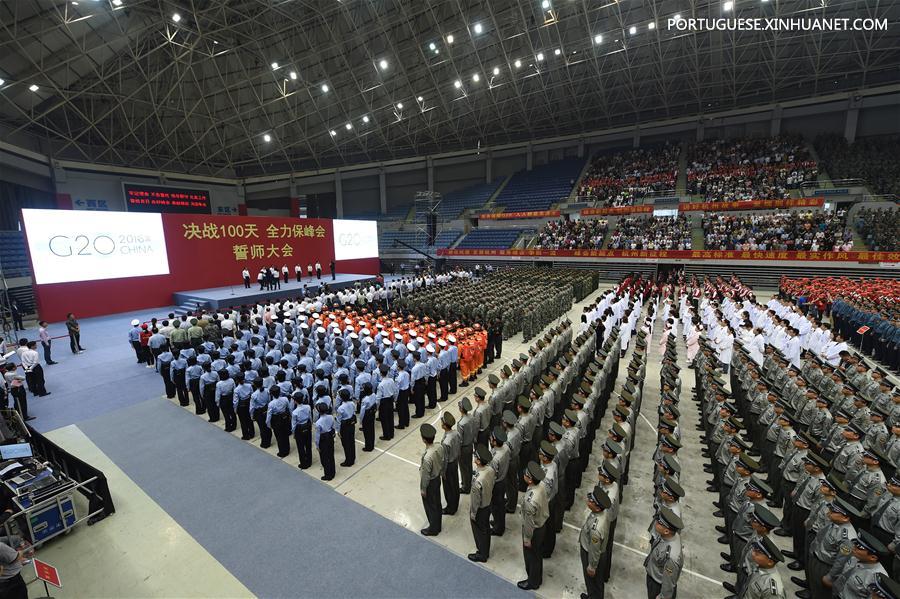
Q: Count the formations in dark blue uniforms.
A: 1